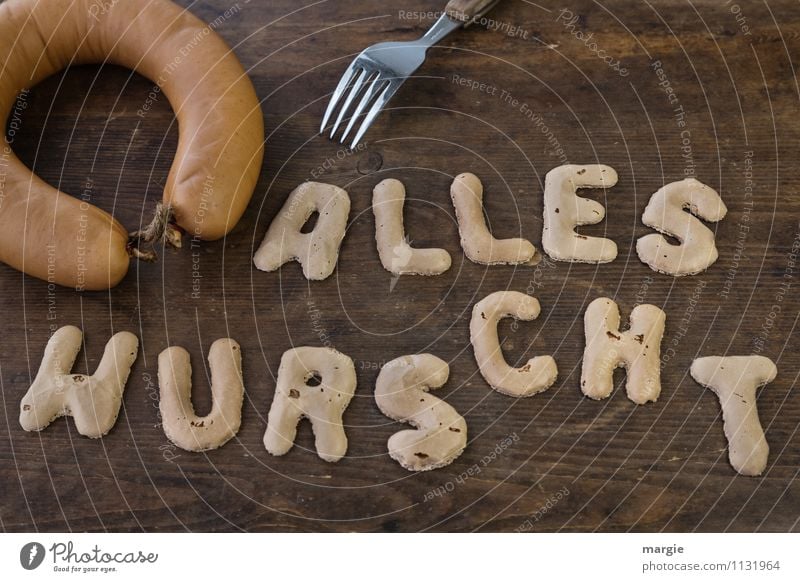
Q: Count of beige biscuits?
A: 12